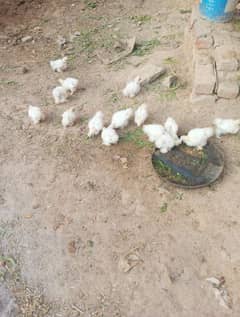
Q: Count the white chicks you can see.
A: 15